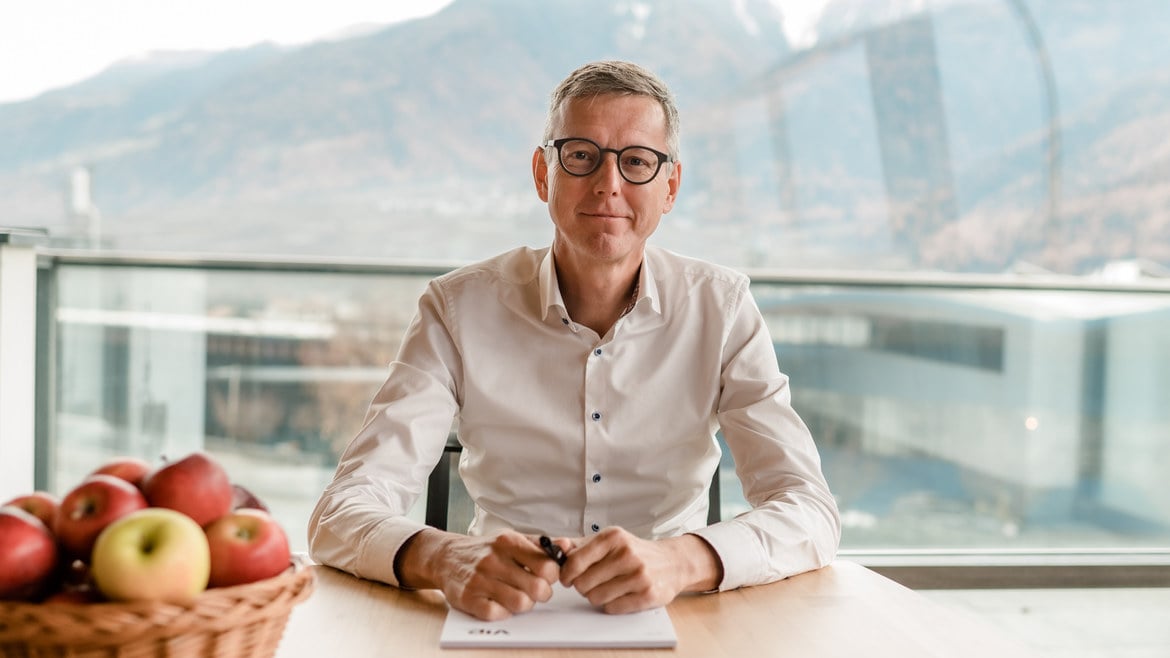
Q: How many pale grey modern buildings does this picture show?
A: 1